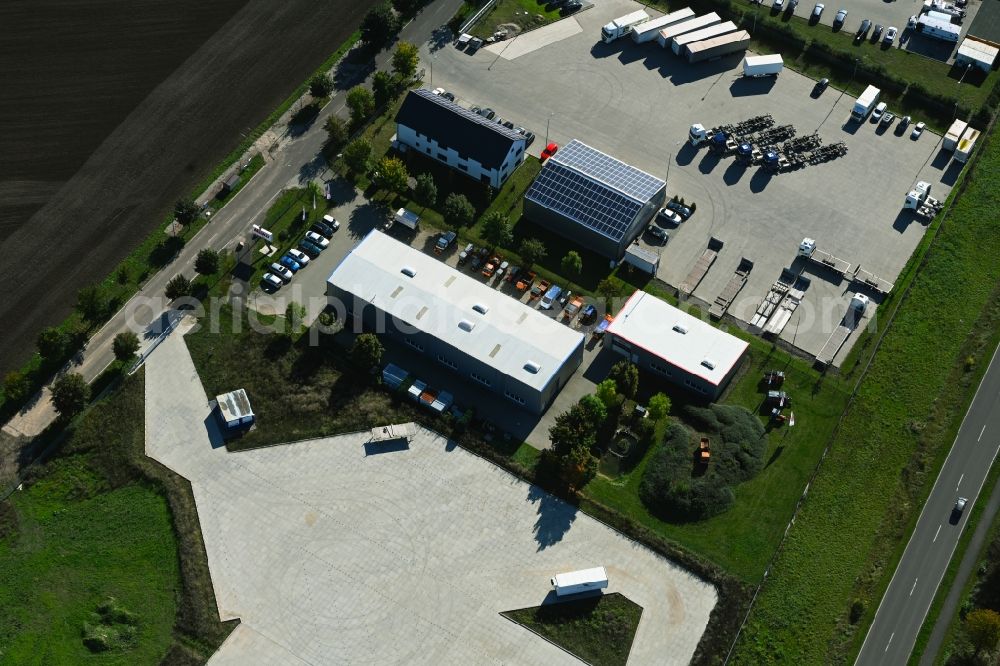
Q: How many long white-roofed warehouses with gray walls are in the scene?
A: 2